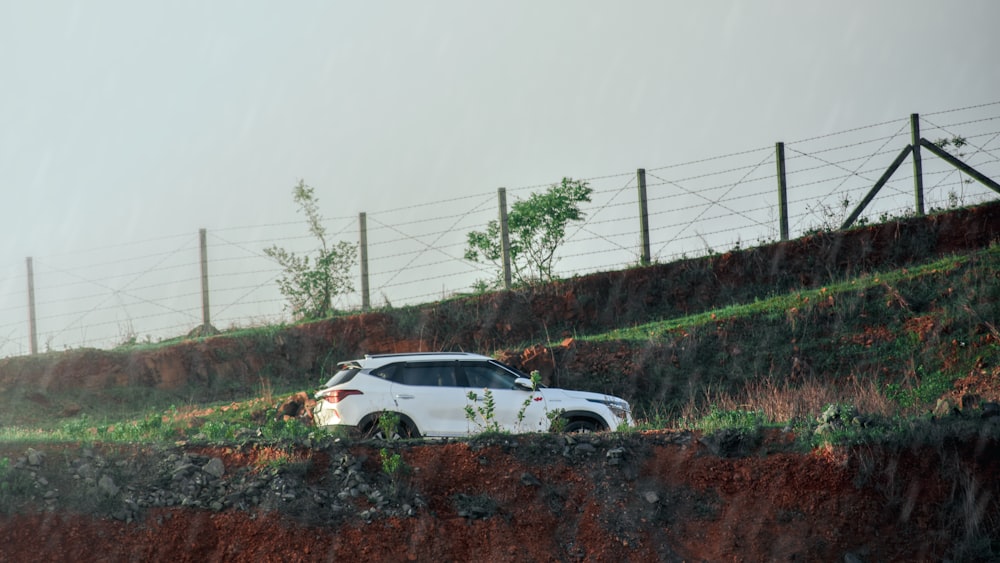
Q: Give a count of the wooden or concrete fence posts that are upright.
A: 7